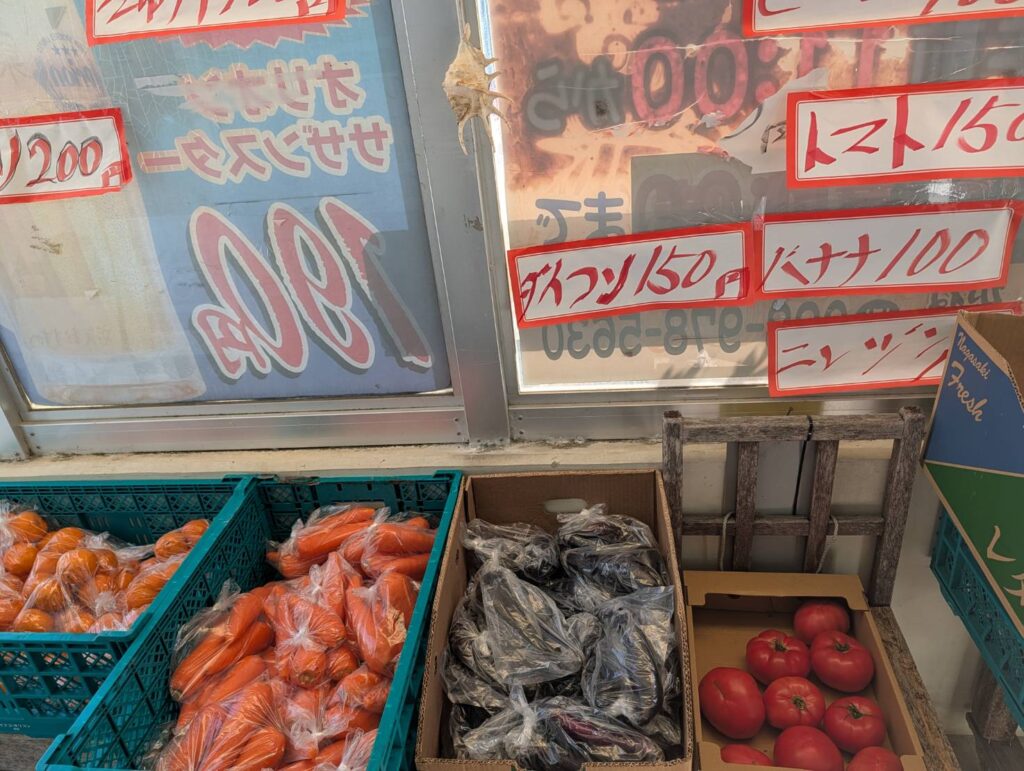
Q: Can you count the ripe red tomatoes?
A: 9